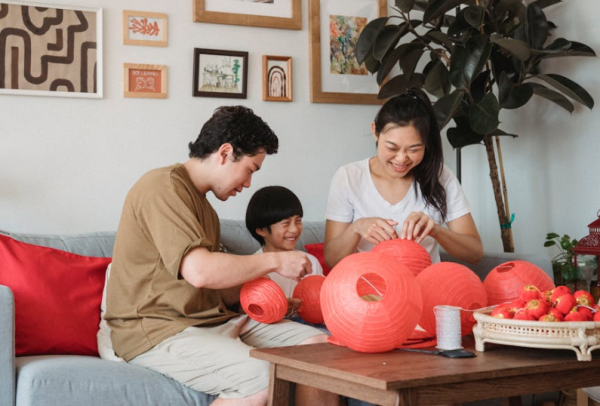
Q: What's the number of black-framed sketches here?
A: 1